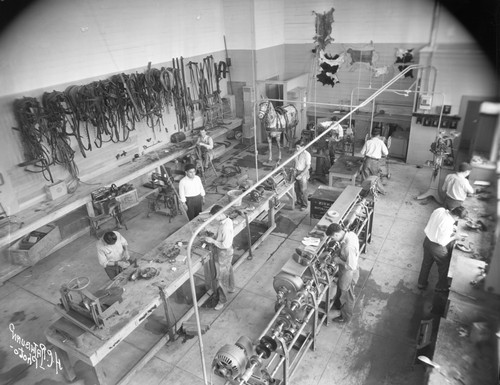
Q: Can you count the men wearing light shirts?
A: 10